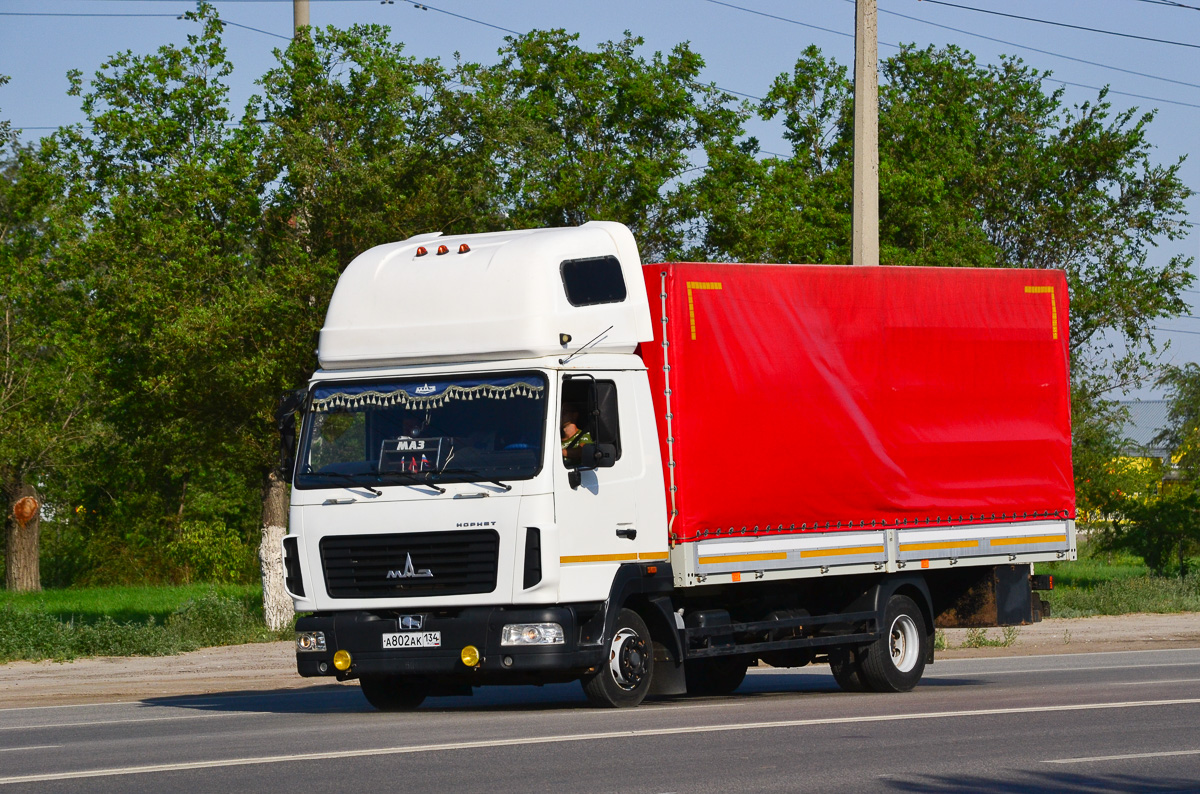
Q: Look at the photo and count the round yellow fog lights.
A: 2